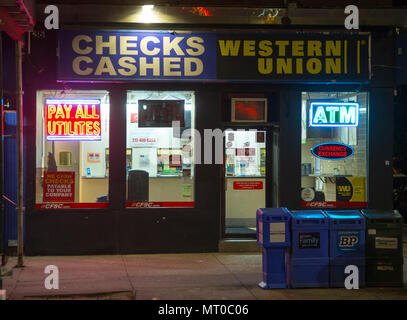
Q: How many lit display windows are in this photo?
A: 3